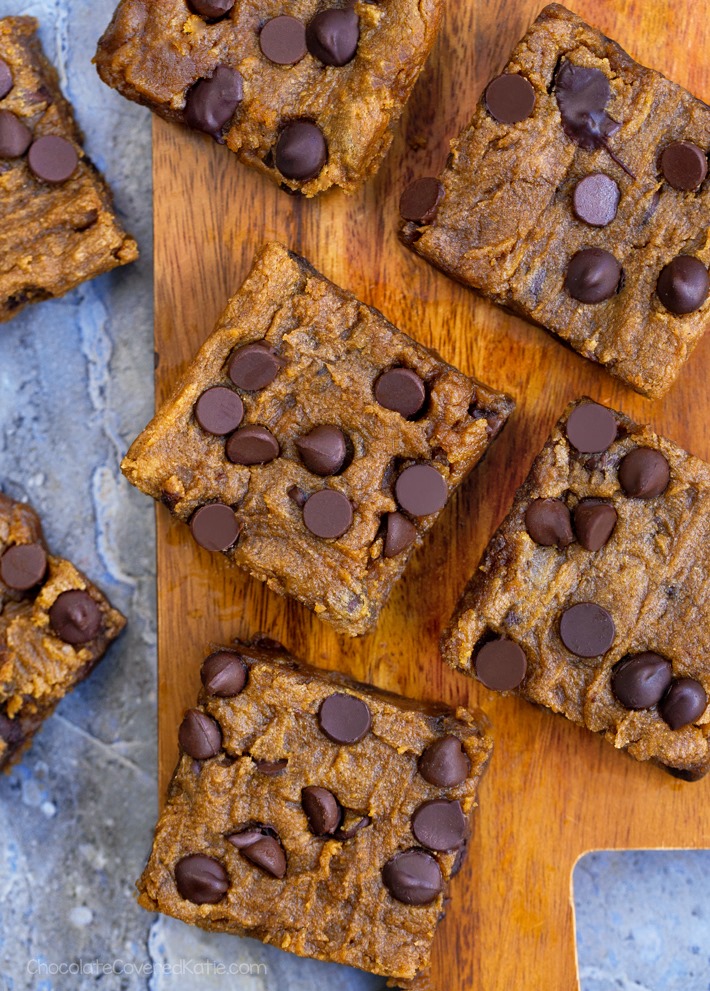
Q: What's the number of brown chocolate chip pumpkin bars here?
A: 7